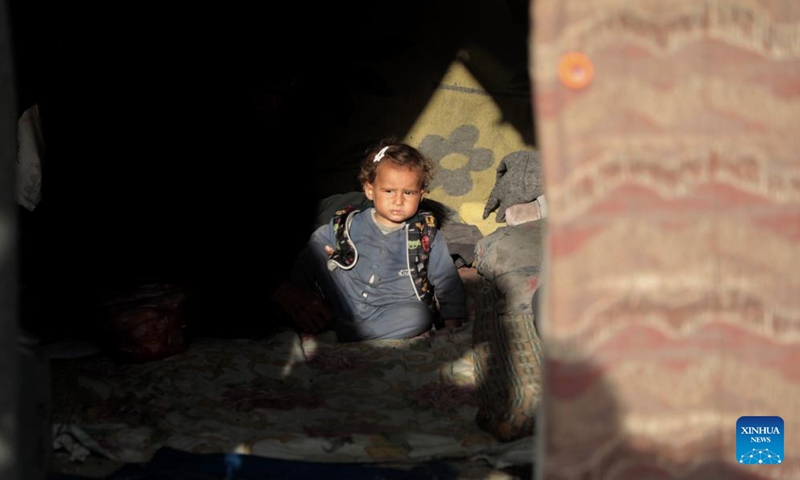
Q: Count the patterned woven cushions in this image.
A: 1